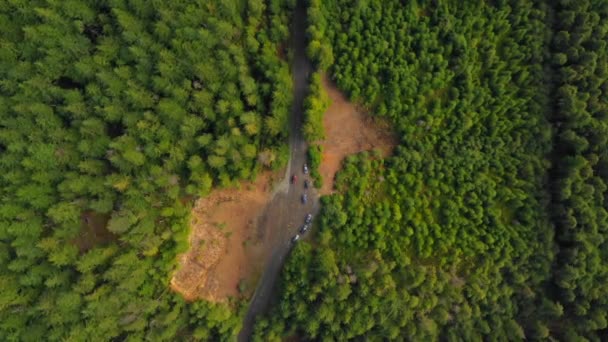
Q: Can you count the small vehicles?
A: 7